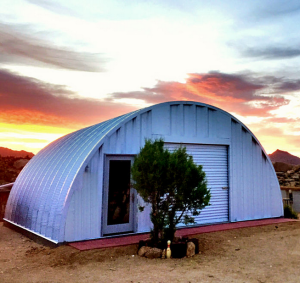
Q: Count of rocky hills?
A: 2